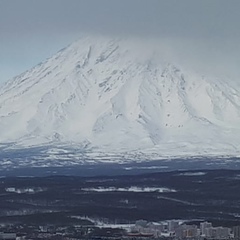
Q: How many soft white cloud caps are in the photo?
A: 1